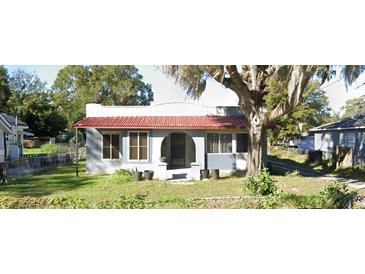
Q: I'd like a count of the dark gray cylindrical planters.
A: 4